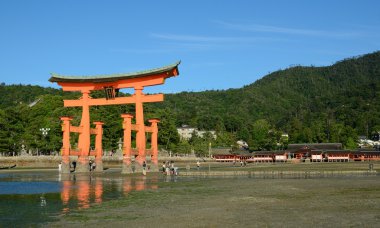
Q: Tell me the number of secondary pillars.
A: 4